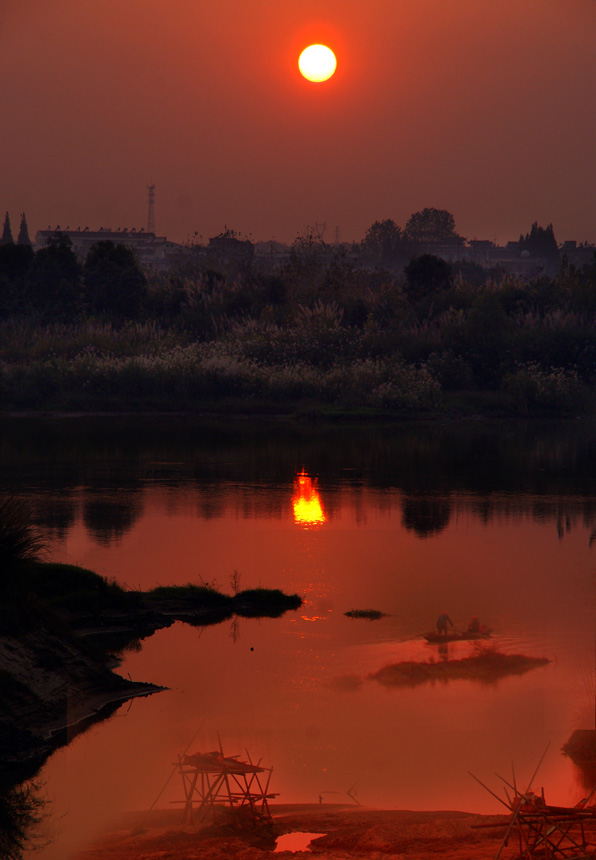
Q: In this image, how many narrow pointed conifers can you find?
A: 2